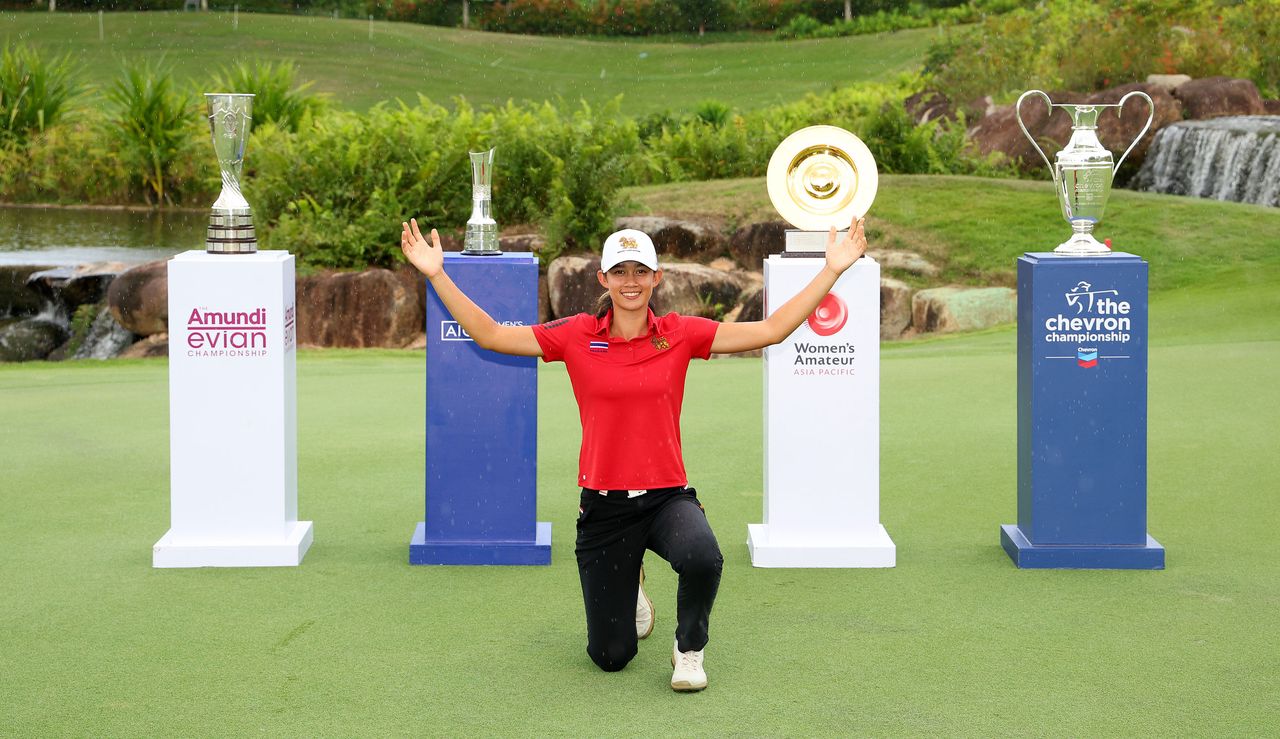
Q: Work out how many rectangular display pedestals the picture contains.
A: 4